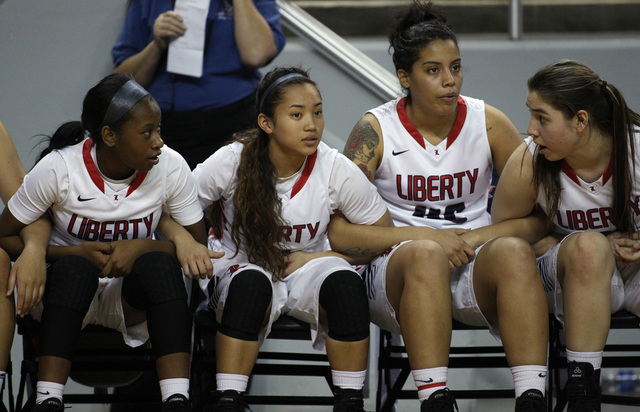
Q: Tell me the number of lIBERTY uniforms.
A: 4